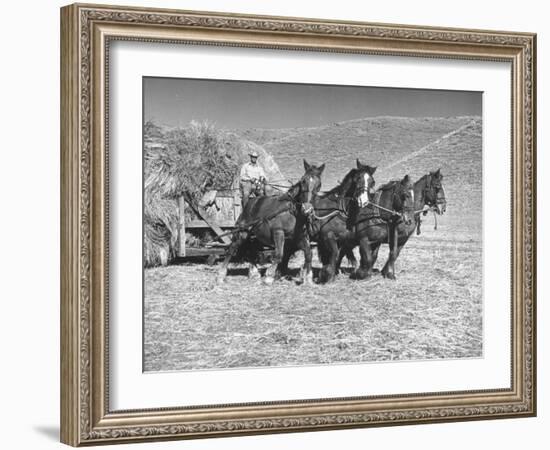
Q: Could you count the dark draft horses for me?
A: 4